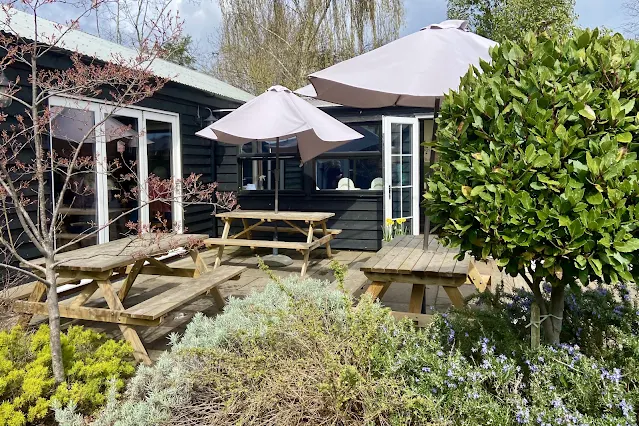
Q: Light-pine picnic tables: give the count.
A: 3